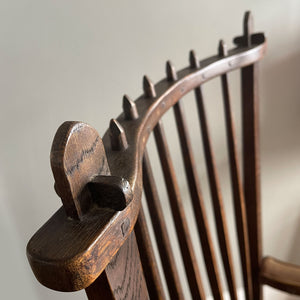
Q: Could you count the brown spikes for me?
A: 6